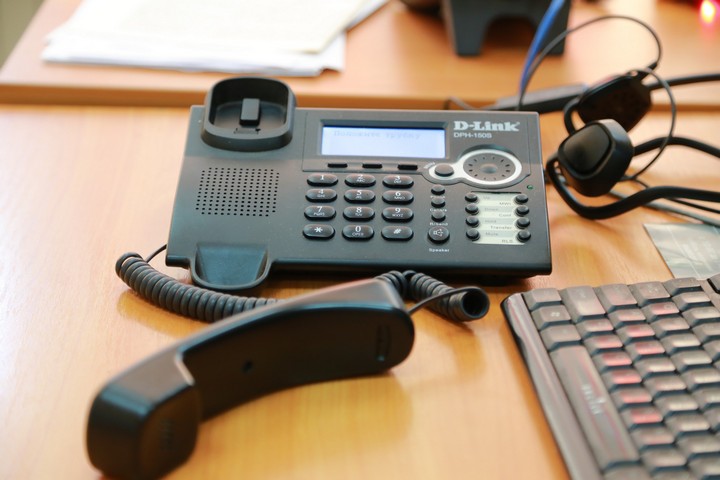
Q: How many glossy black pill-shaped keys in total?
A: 12